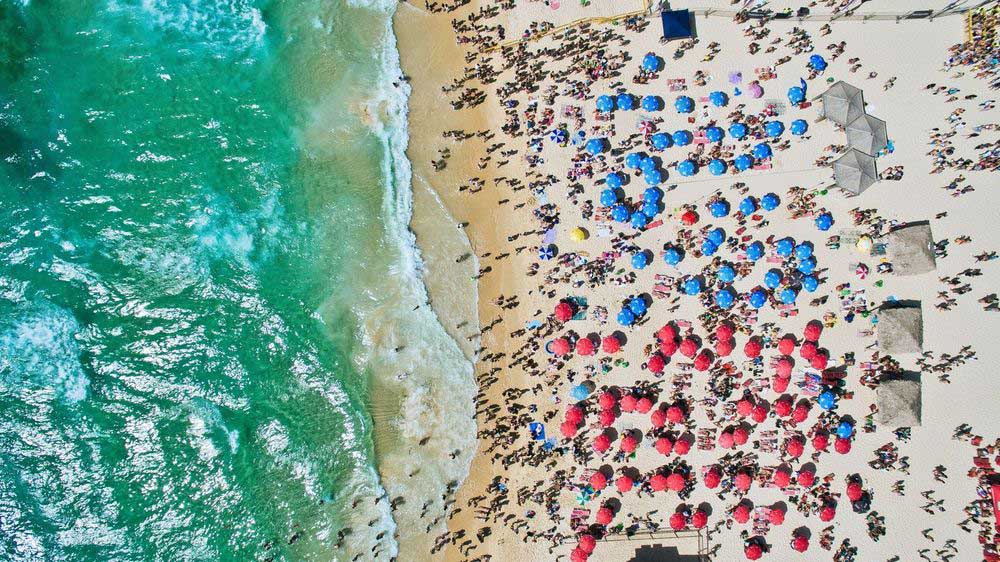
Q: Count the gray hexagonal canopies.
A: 3